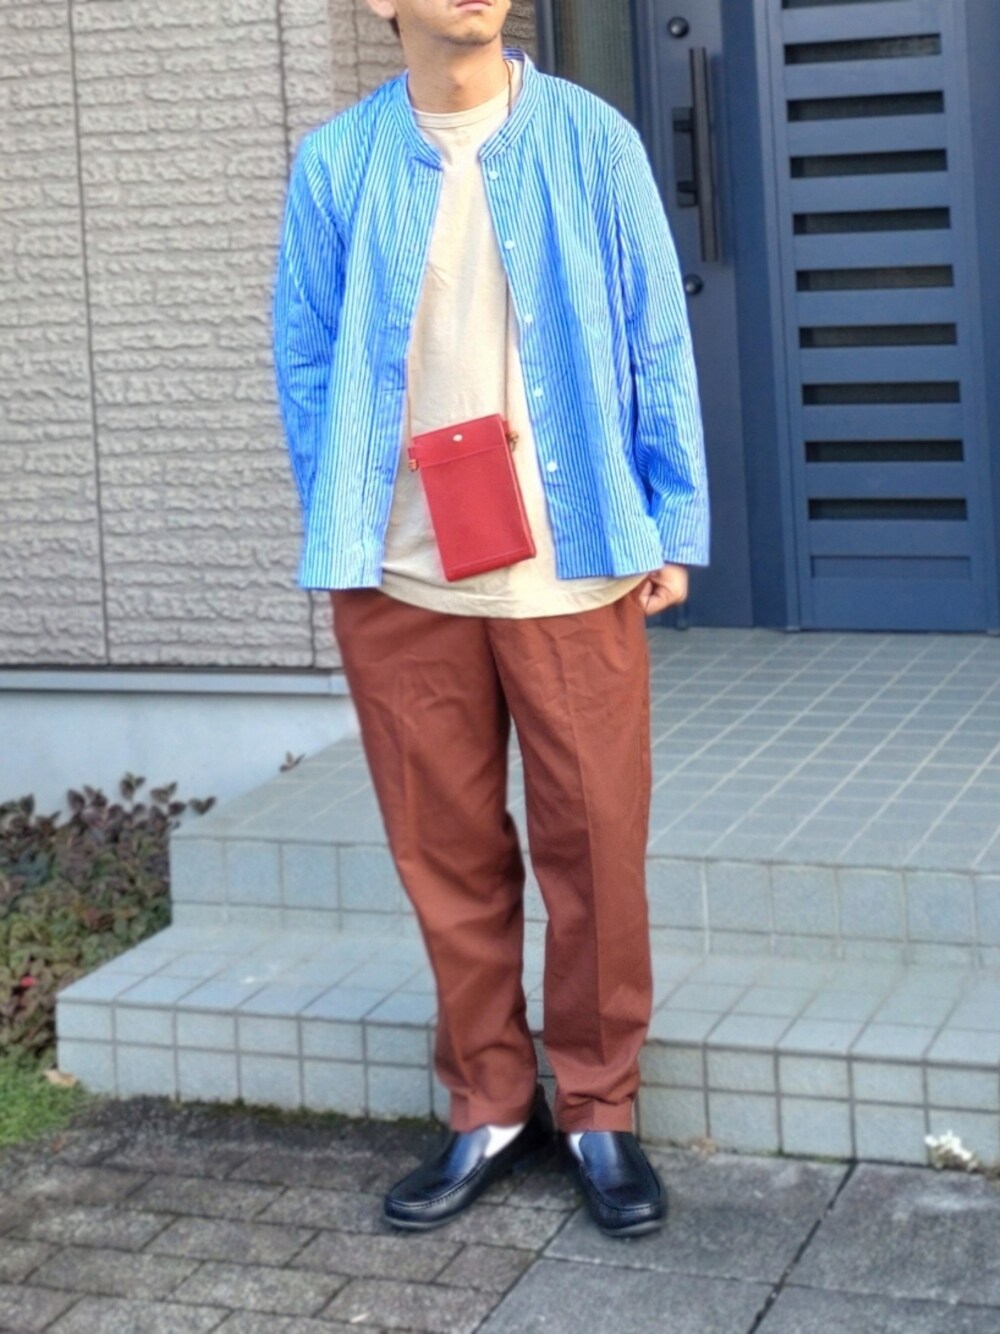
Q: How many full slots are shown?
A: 9